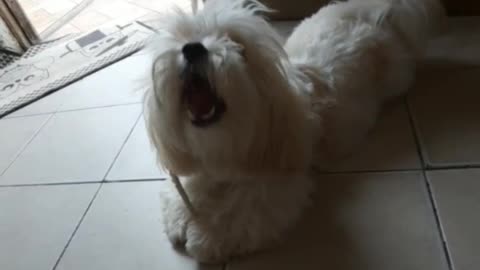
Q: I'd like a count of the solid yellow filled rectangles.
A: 0